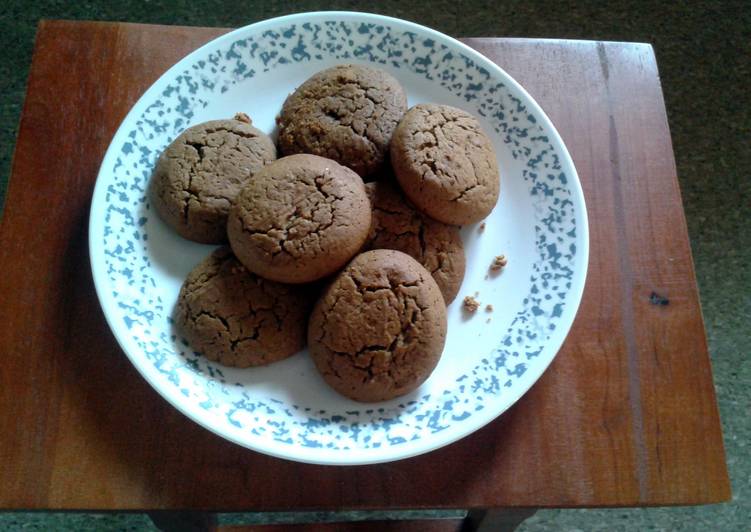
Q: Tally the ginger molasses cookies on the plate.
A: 7